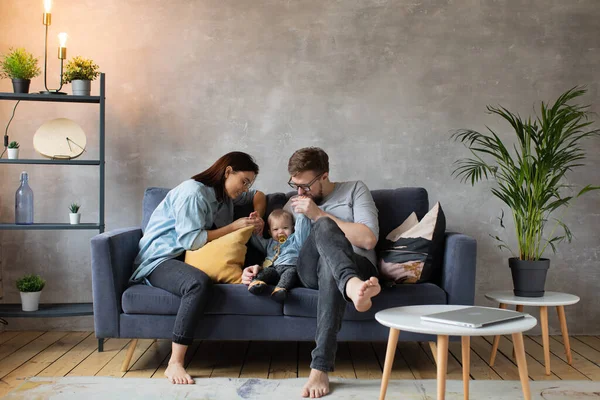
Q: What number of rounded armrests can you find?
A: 2